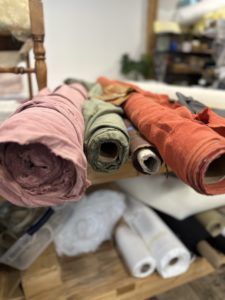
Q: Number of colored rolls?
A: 4